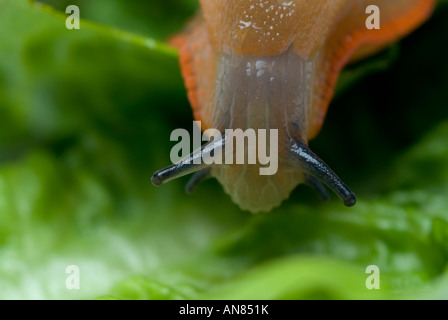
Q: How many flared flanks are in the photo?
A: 2